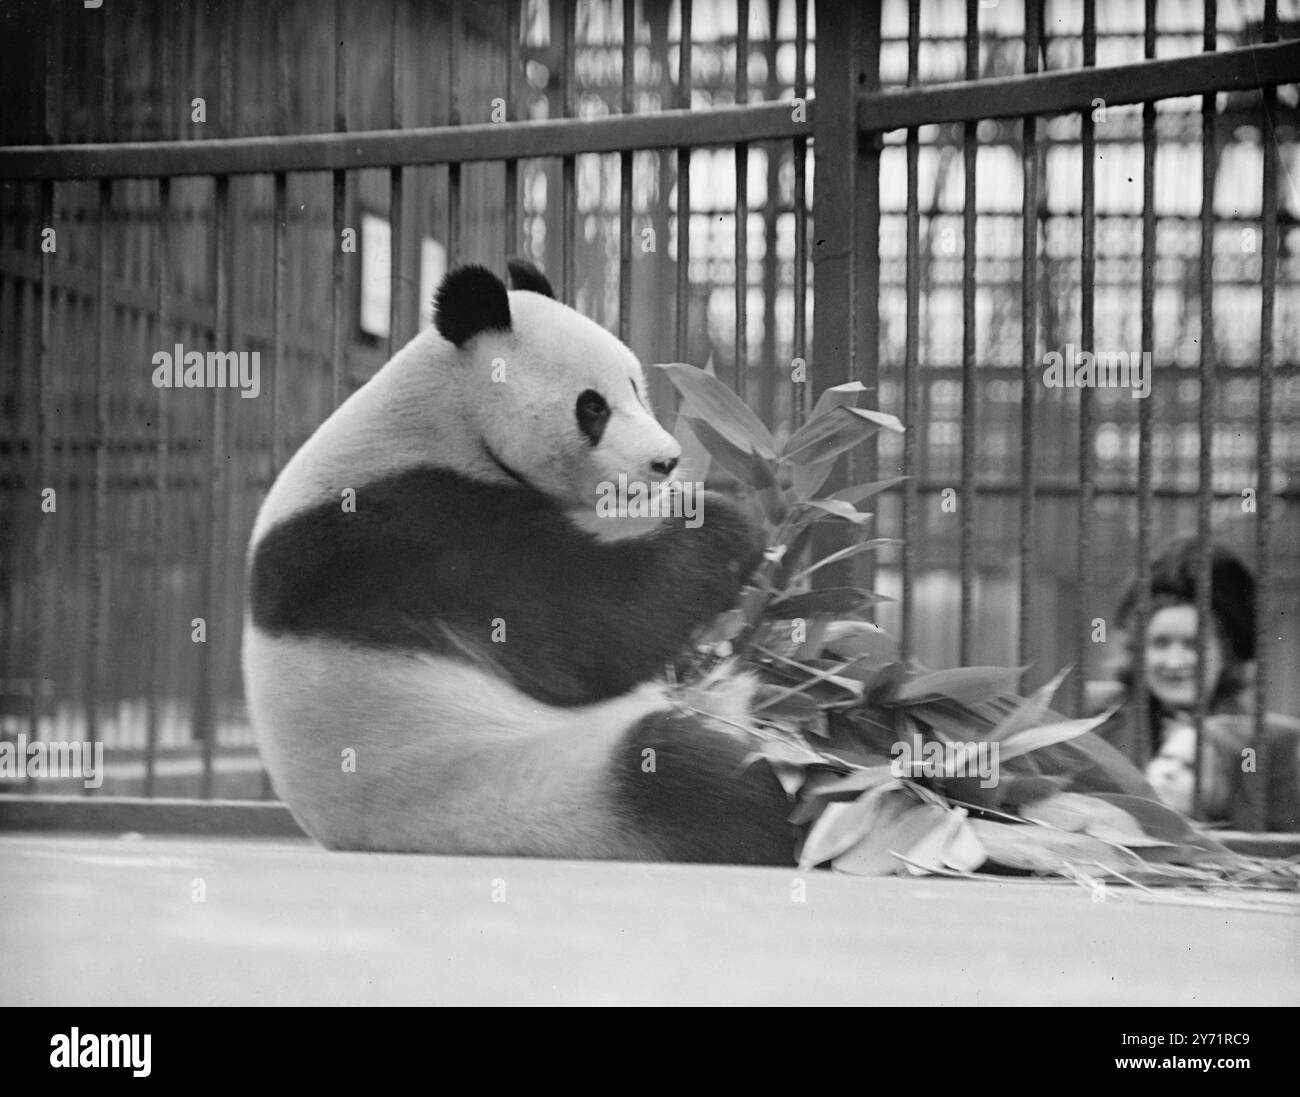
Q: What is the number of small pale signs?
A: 2